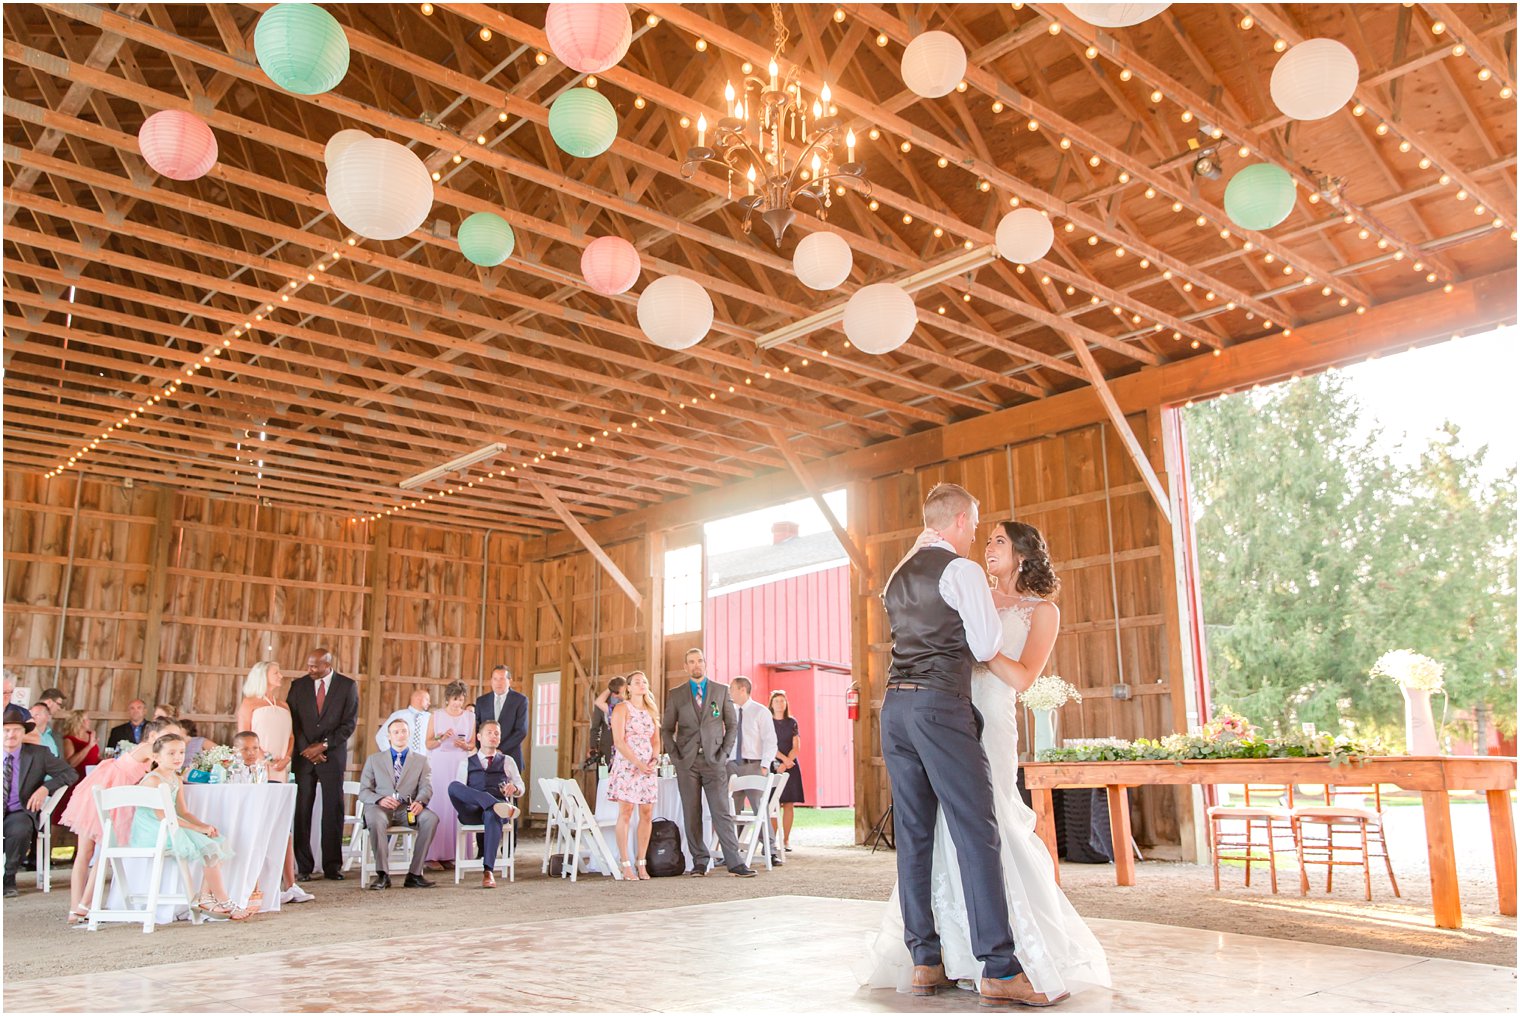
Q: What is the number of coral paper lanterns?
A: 3